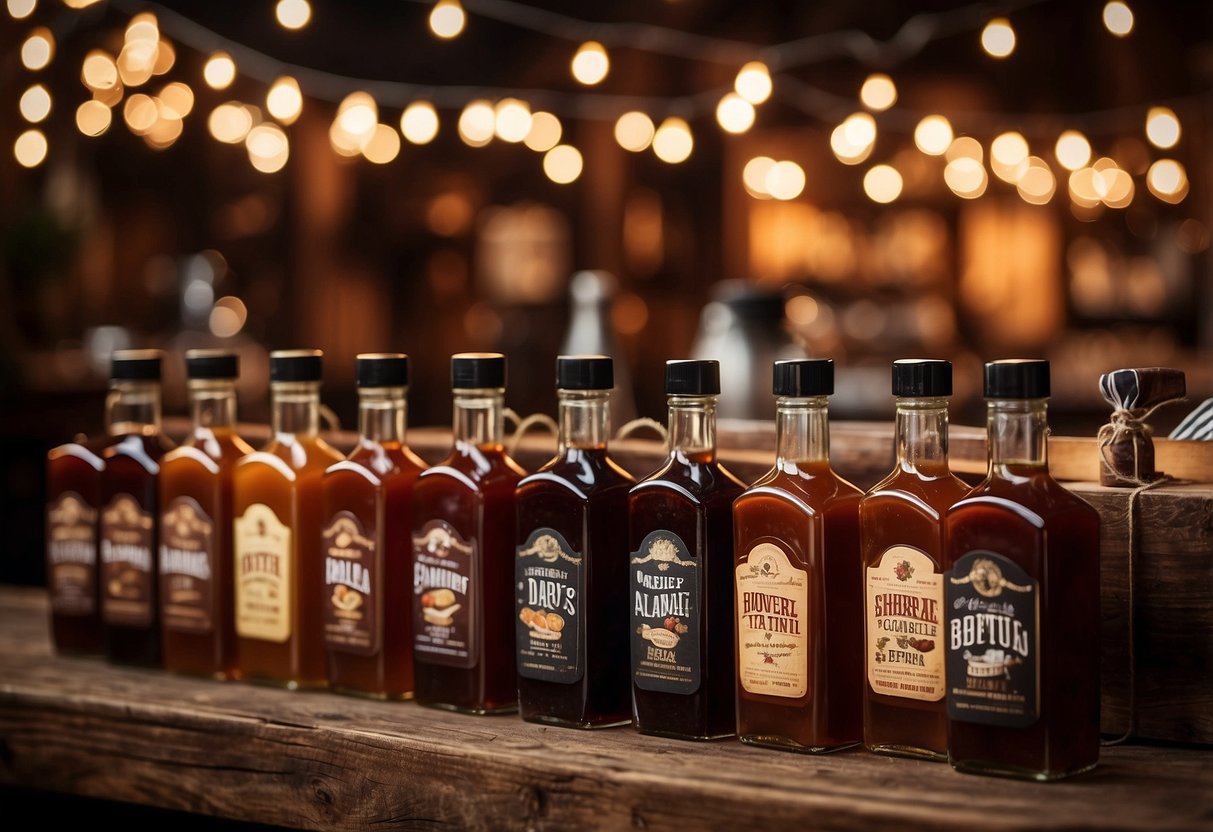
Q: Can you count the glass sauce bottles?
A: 11